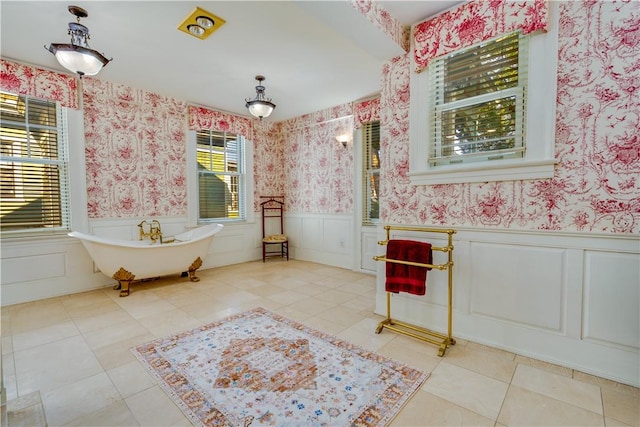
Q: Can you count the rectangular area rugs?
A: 1